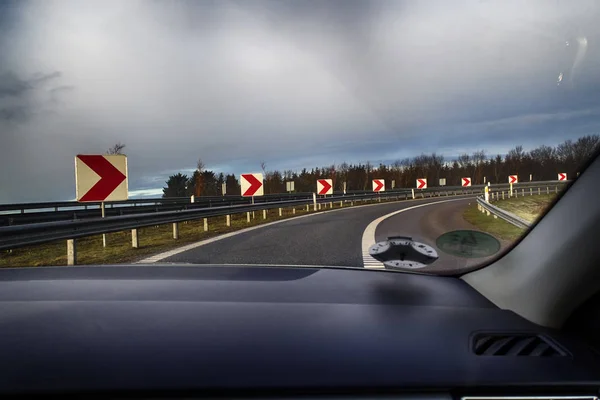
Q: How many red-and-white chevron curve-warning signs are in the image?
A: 8